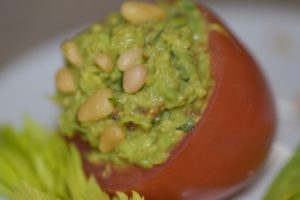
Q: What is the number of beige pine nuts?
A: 8